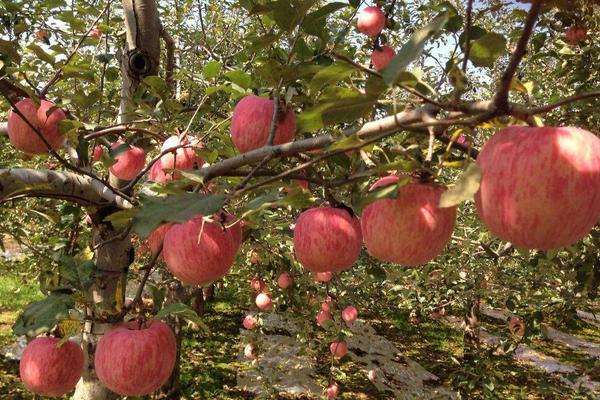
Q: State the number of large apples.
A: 8